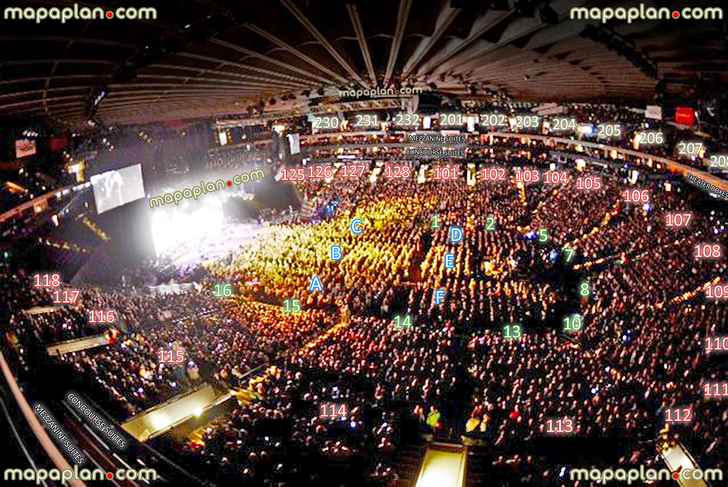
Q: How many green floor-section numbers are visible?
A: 10